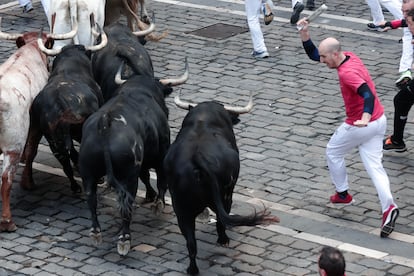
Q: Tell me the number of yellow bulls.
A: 0